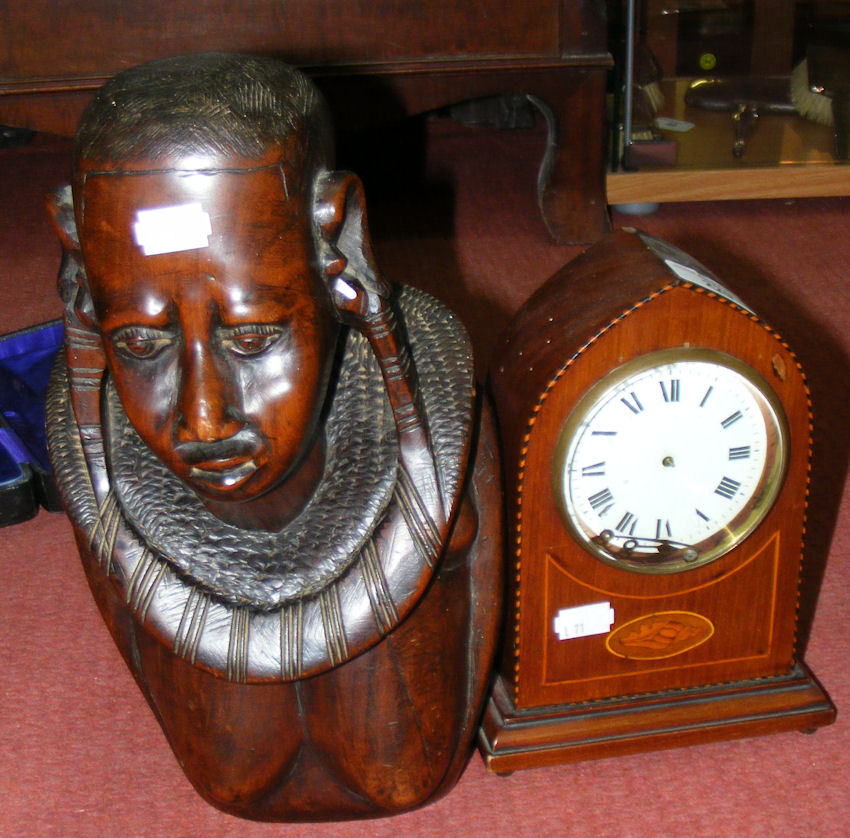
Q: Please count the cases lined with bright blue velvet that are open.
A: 1